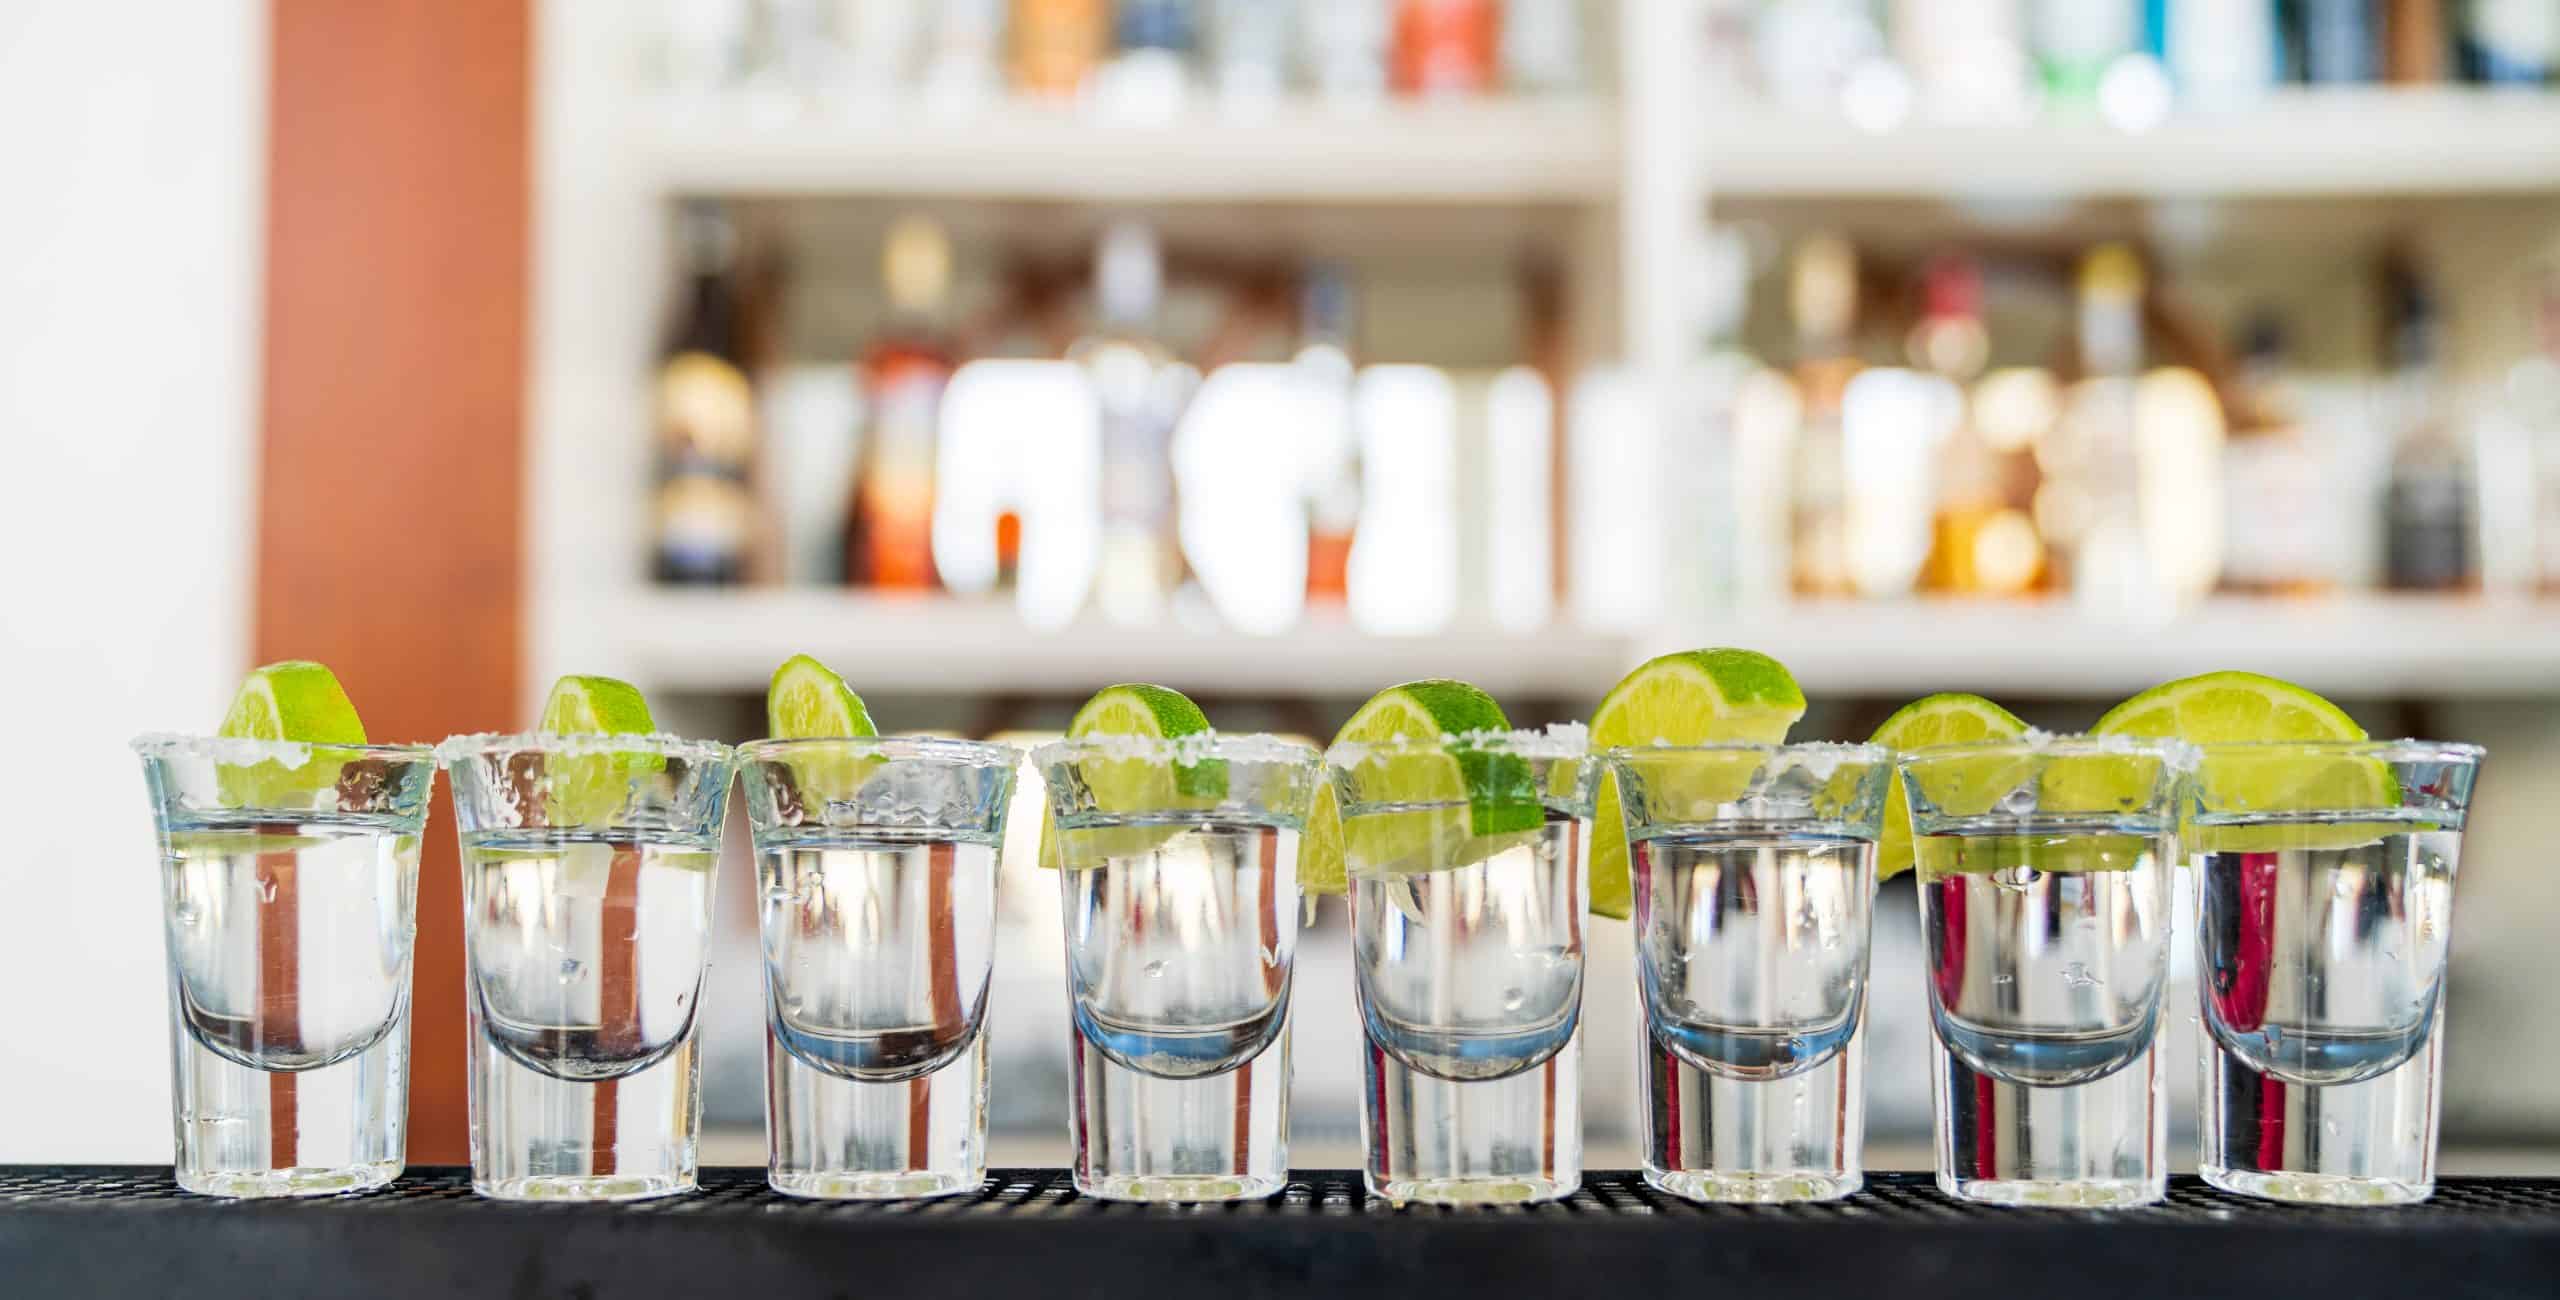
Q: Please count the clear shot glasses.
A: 8